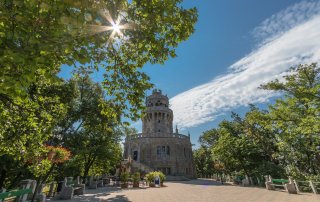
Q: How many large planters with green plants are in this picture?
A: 4